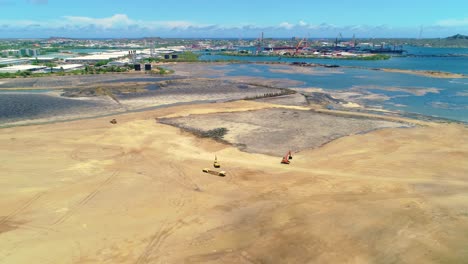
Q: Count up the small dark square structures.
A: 4